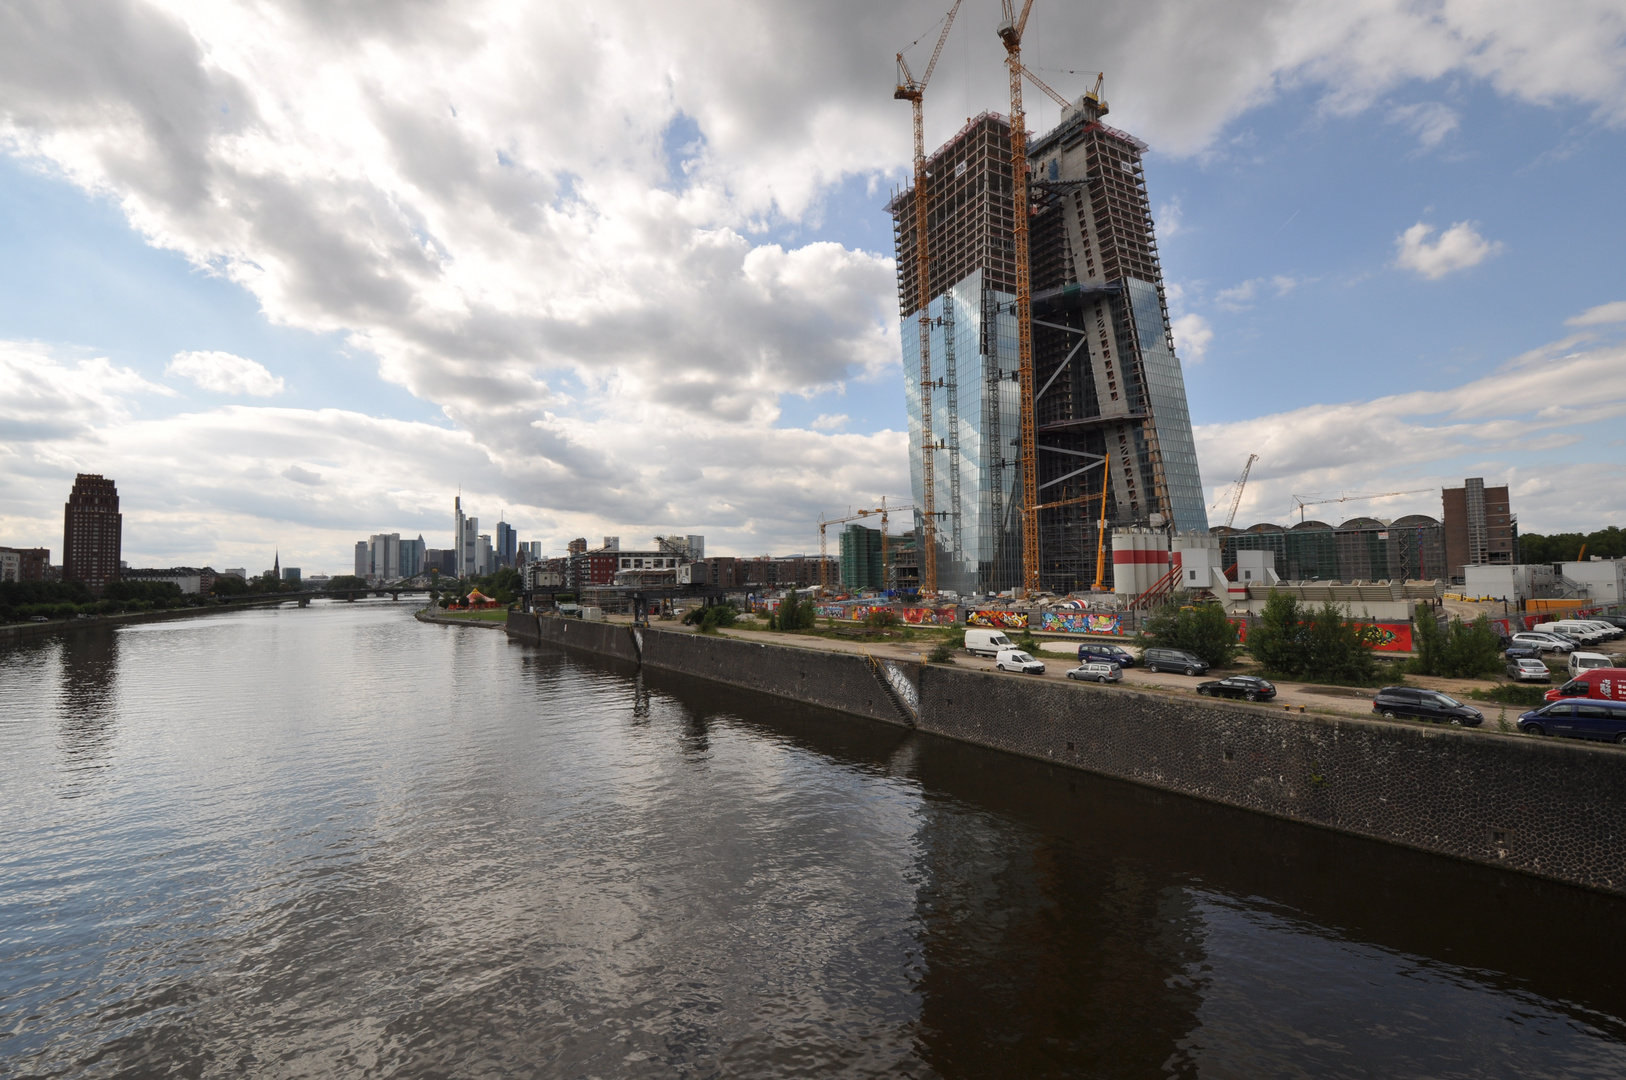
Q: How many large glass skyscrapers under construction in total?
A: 2